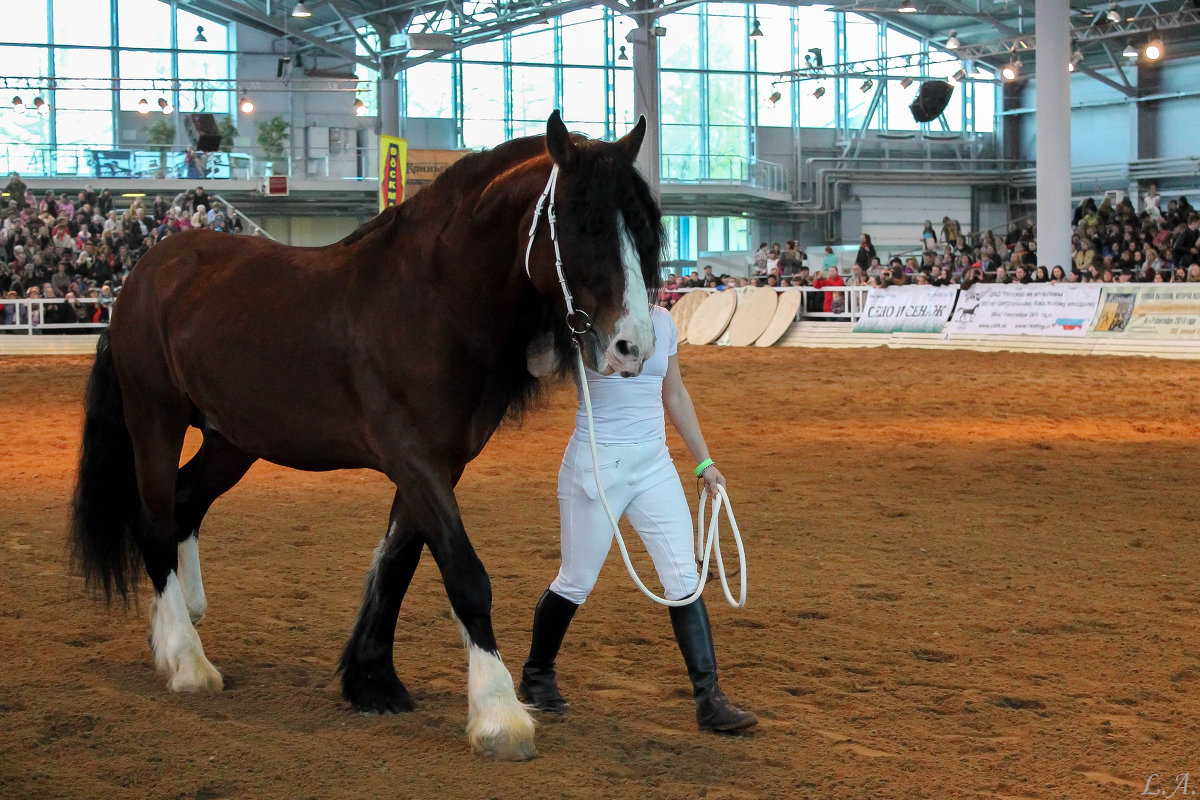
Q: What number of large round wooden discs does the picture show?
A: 4